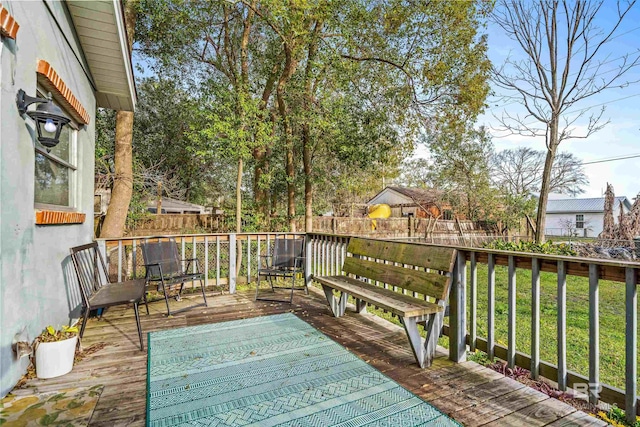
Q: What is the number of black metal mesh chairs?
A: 2